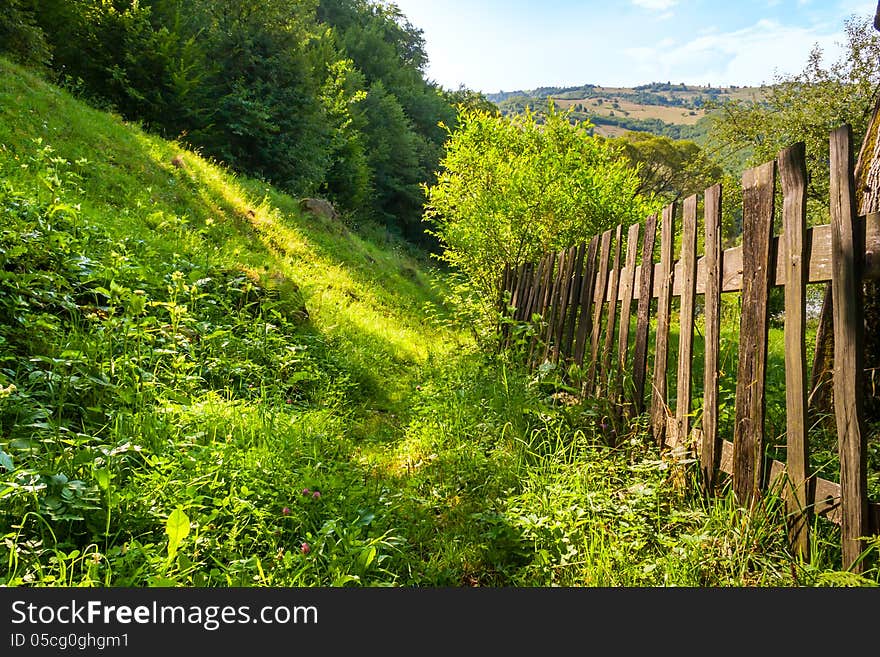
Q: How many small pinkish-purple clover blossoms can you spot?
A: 4